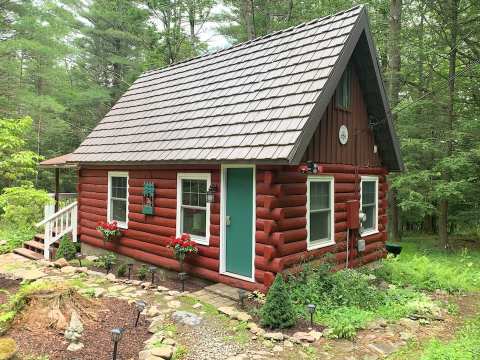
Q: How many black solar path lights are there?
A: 9